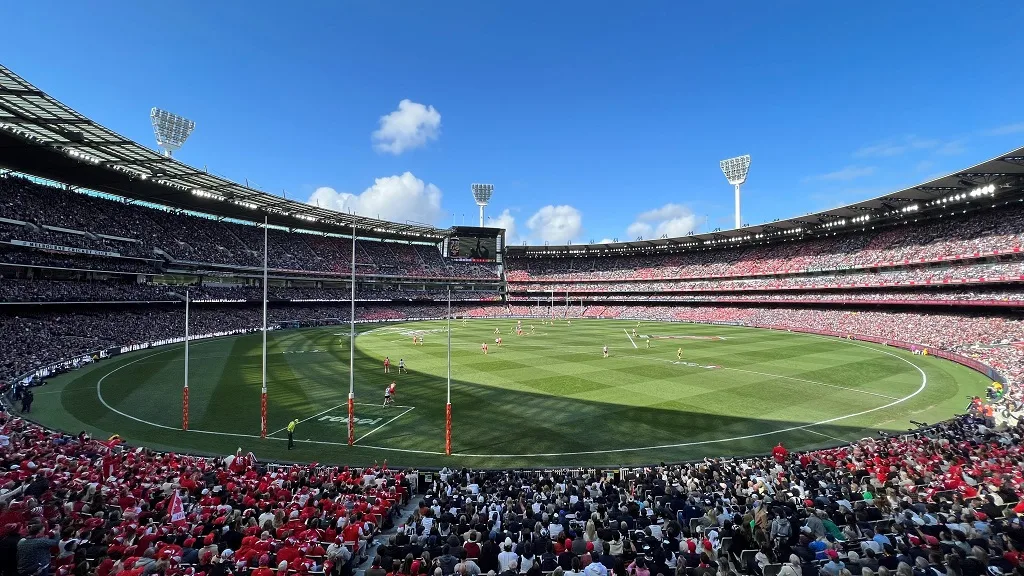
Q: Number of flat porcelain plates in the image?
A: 0